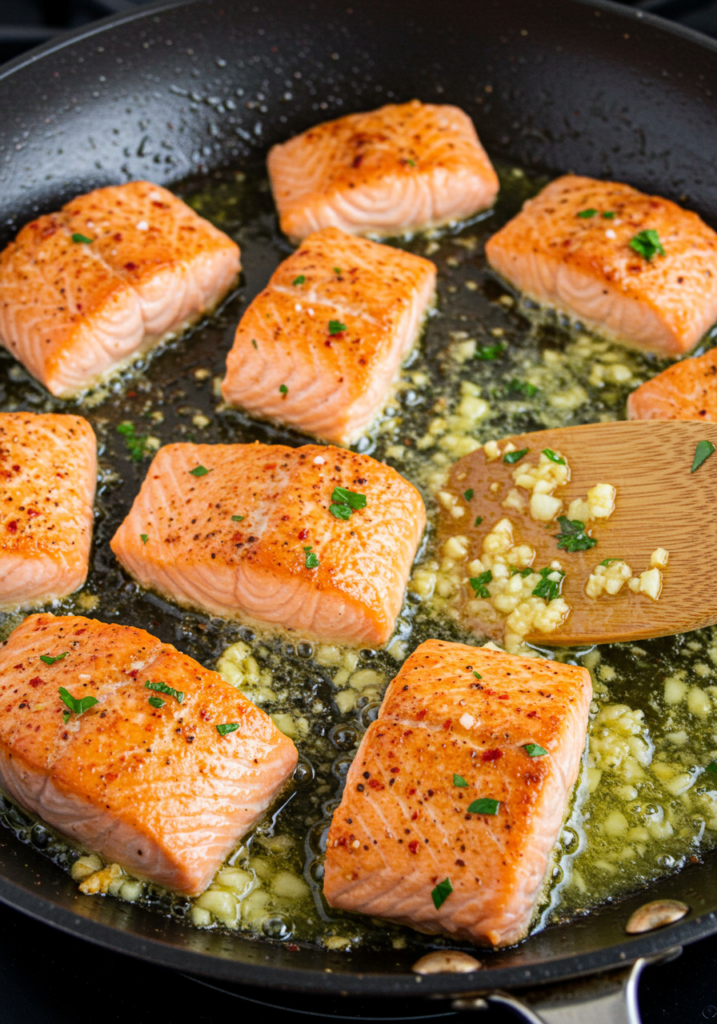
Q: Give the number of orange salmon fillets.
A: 9